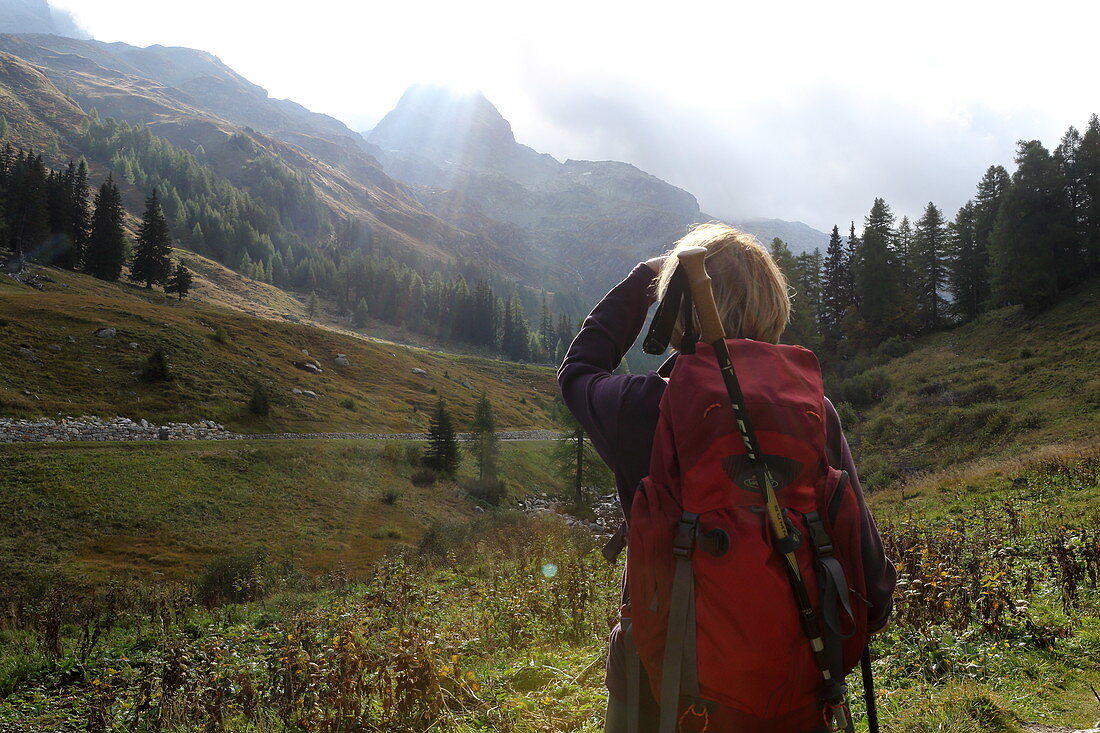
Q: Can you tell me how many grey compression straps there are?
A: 2